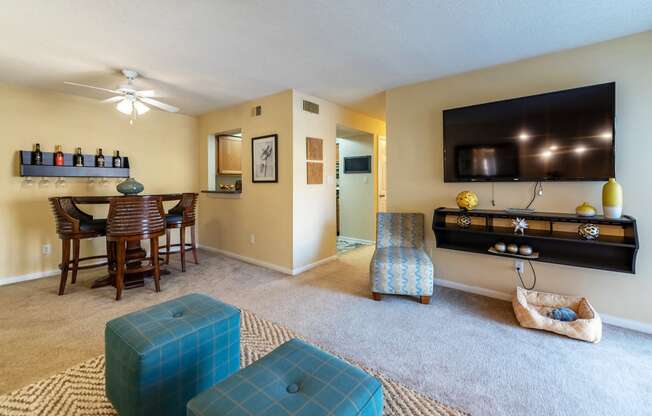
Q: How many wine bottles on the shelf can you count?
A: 5